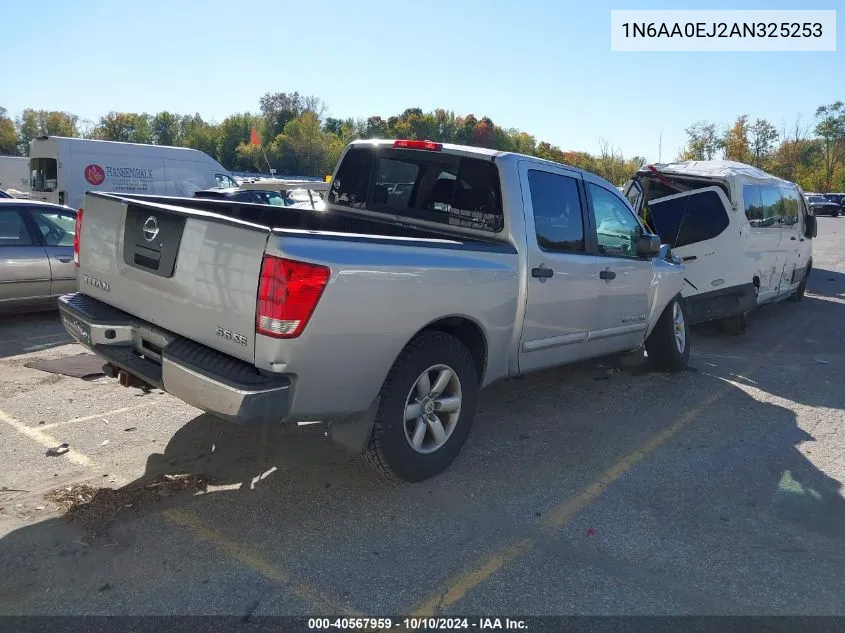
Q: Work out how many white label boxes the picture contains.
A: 1